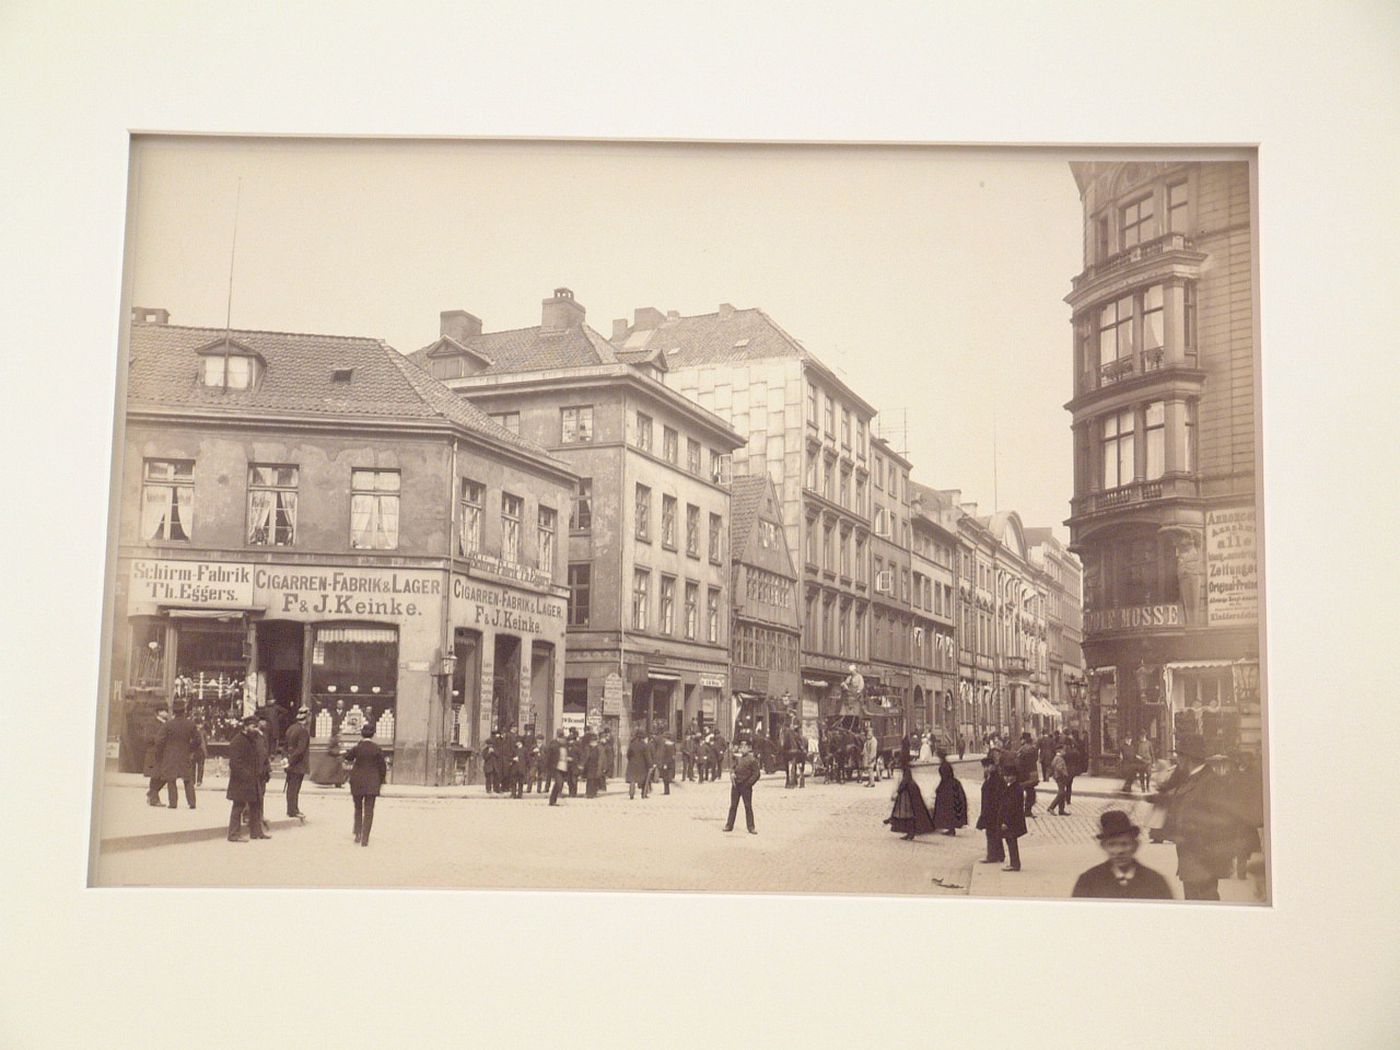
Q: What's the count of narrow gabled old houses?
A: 1